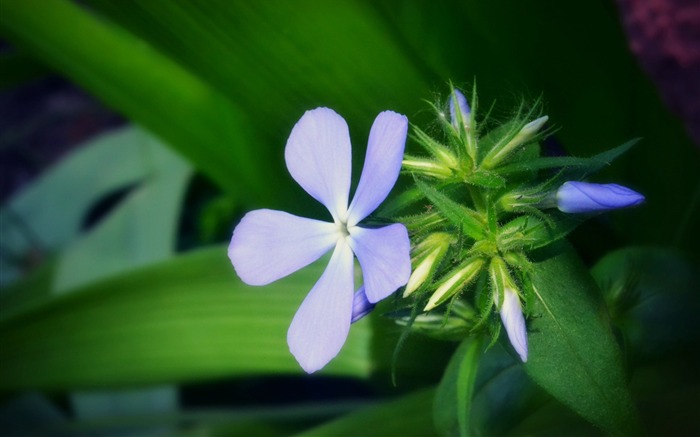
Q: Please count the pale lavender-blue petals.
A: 5